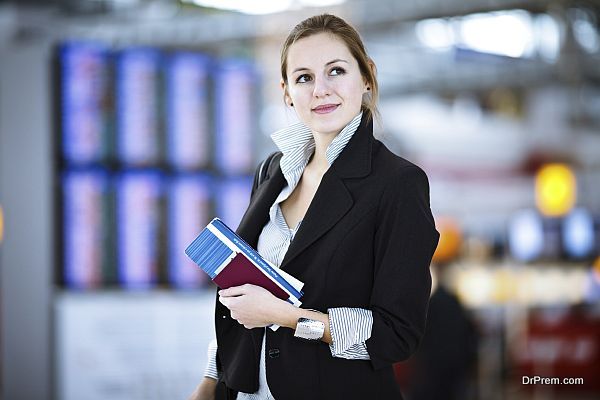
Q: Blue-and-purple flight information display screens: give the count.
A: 8